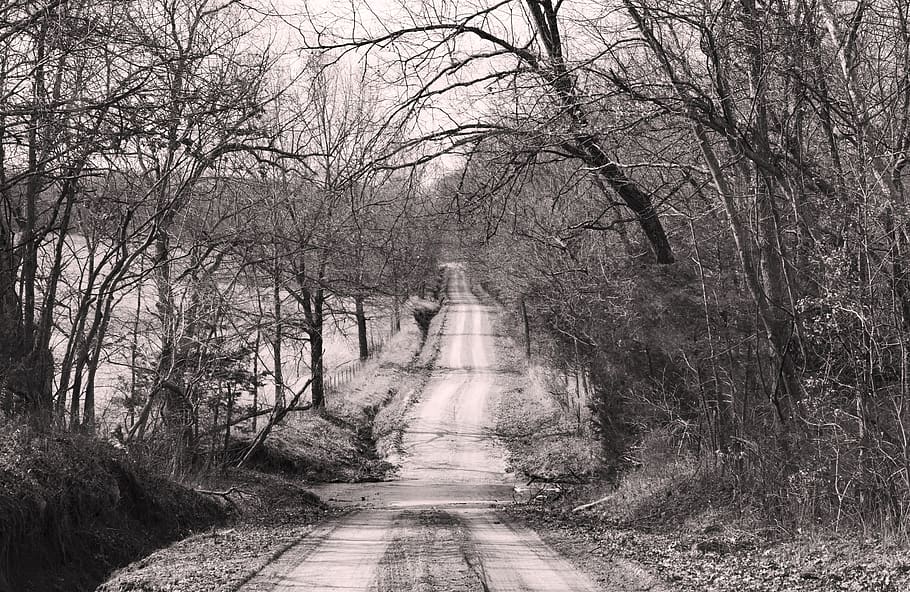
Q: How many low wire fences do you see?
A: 1